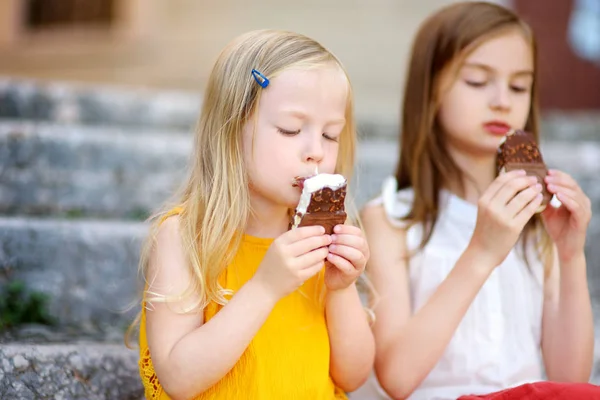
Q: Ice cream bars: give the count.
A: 2